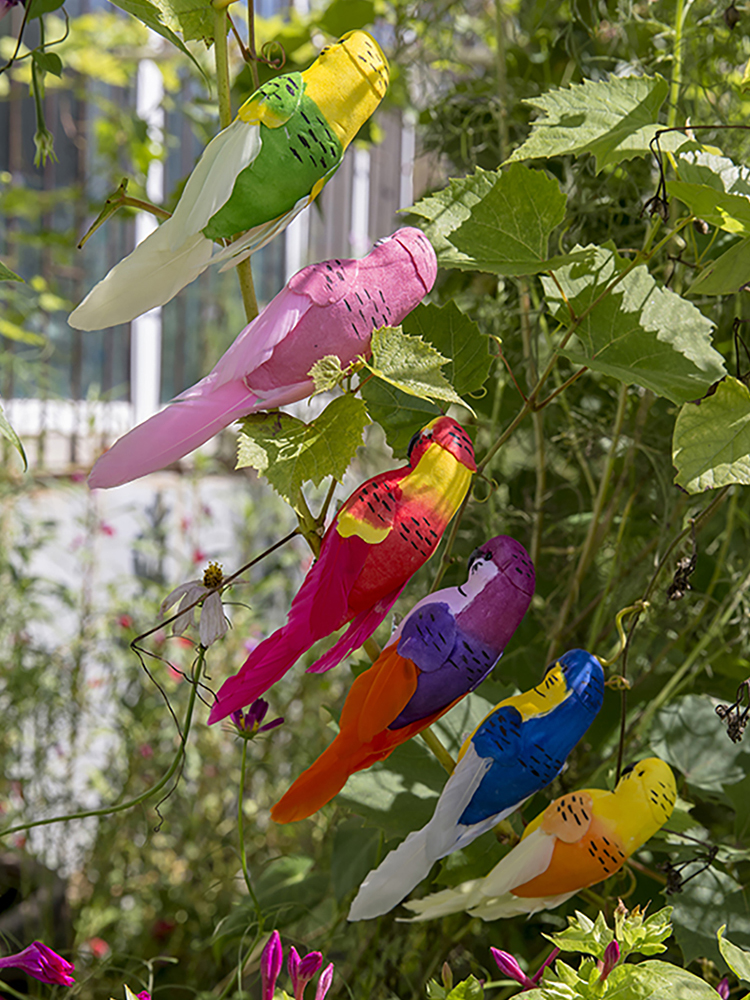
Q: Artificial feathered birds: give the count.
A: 6